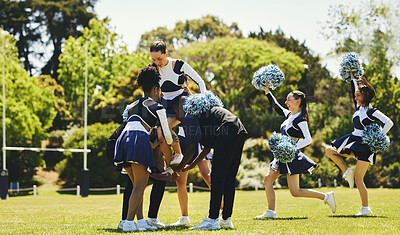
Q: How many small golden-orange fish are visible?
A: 0